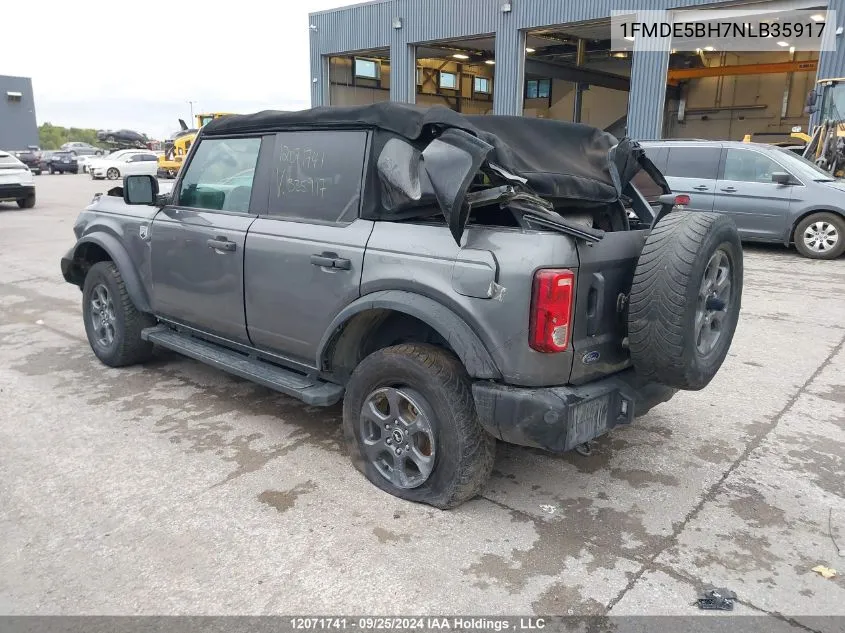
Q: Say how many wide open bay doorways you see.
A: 4